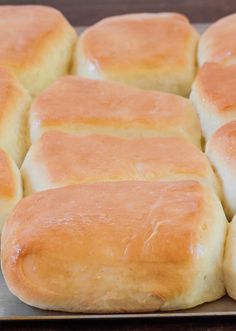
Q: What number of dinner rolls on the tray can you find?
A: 11